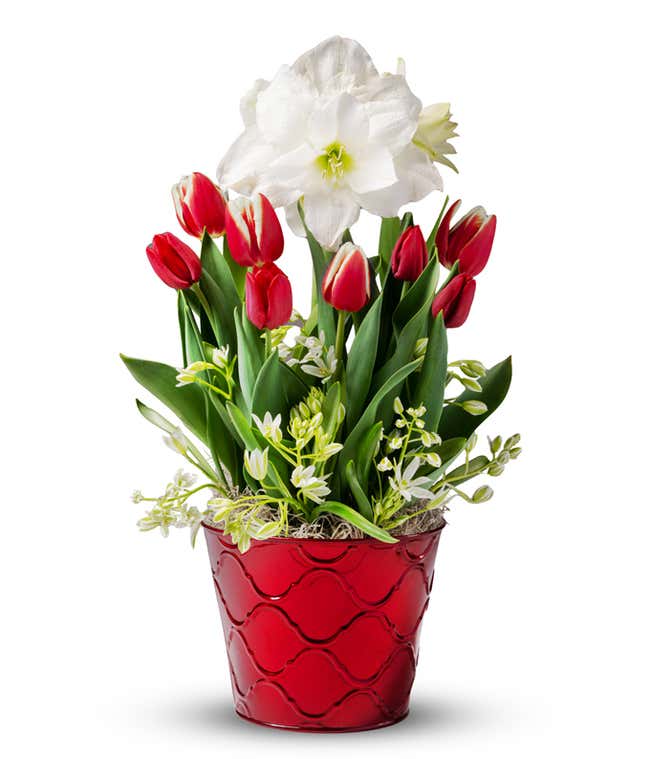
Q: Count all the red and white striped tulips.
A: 4